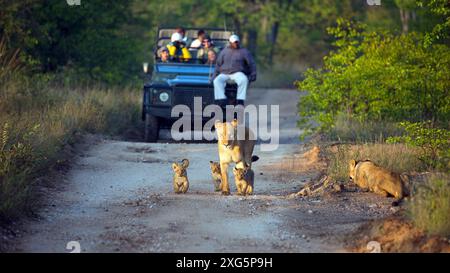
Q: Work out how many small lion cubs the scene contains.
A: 3